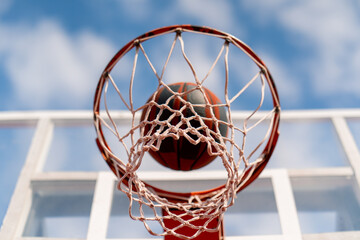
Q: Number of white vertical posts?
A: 4